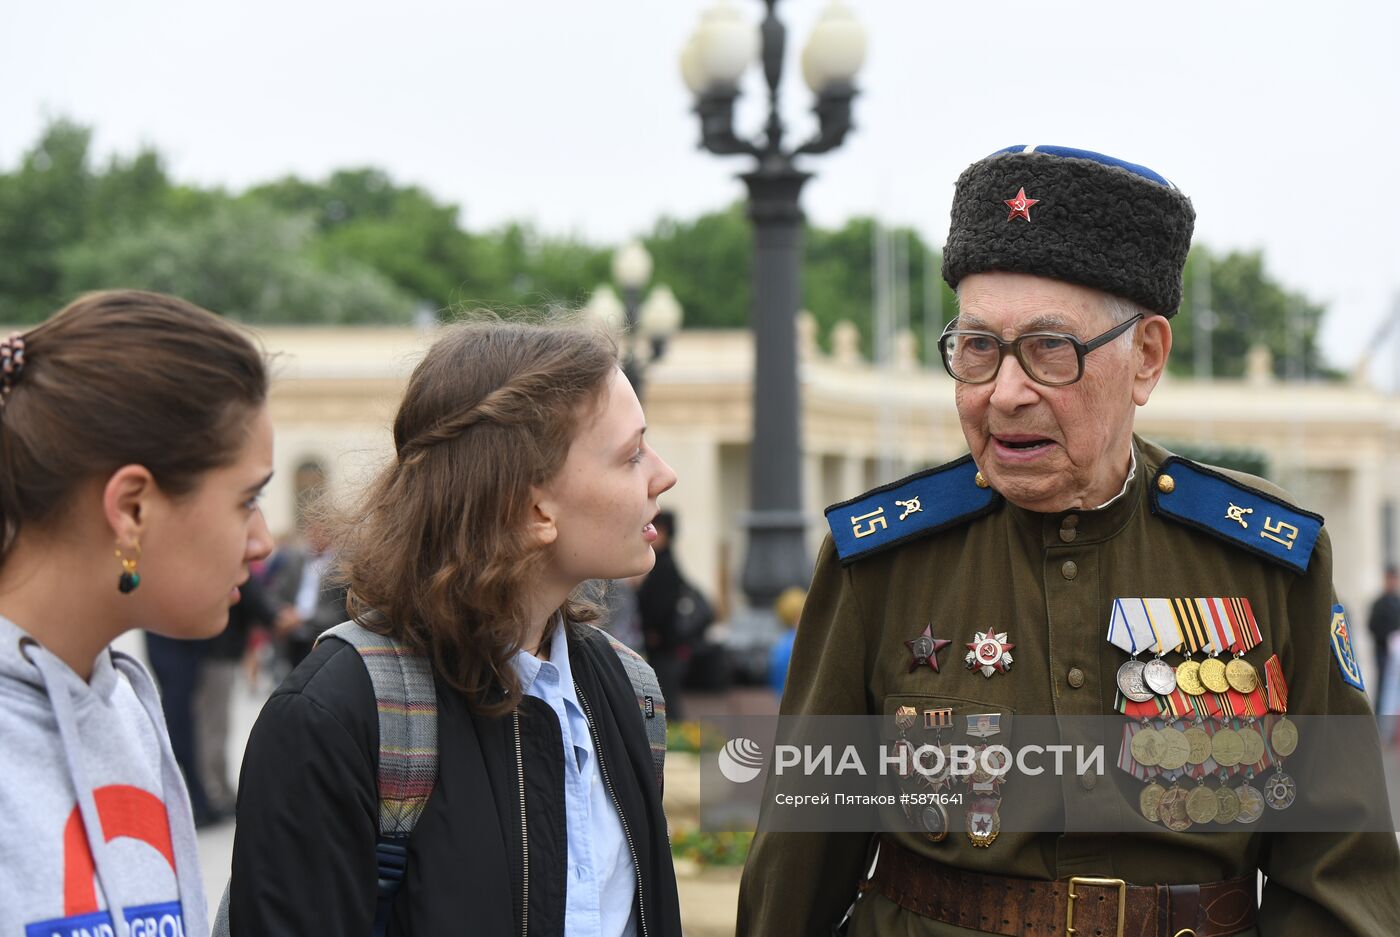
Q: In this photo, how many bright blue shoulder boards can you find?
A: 2